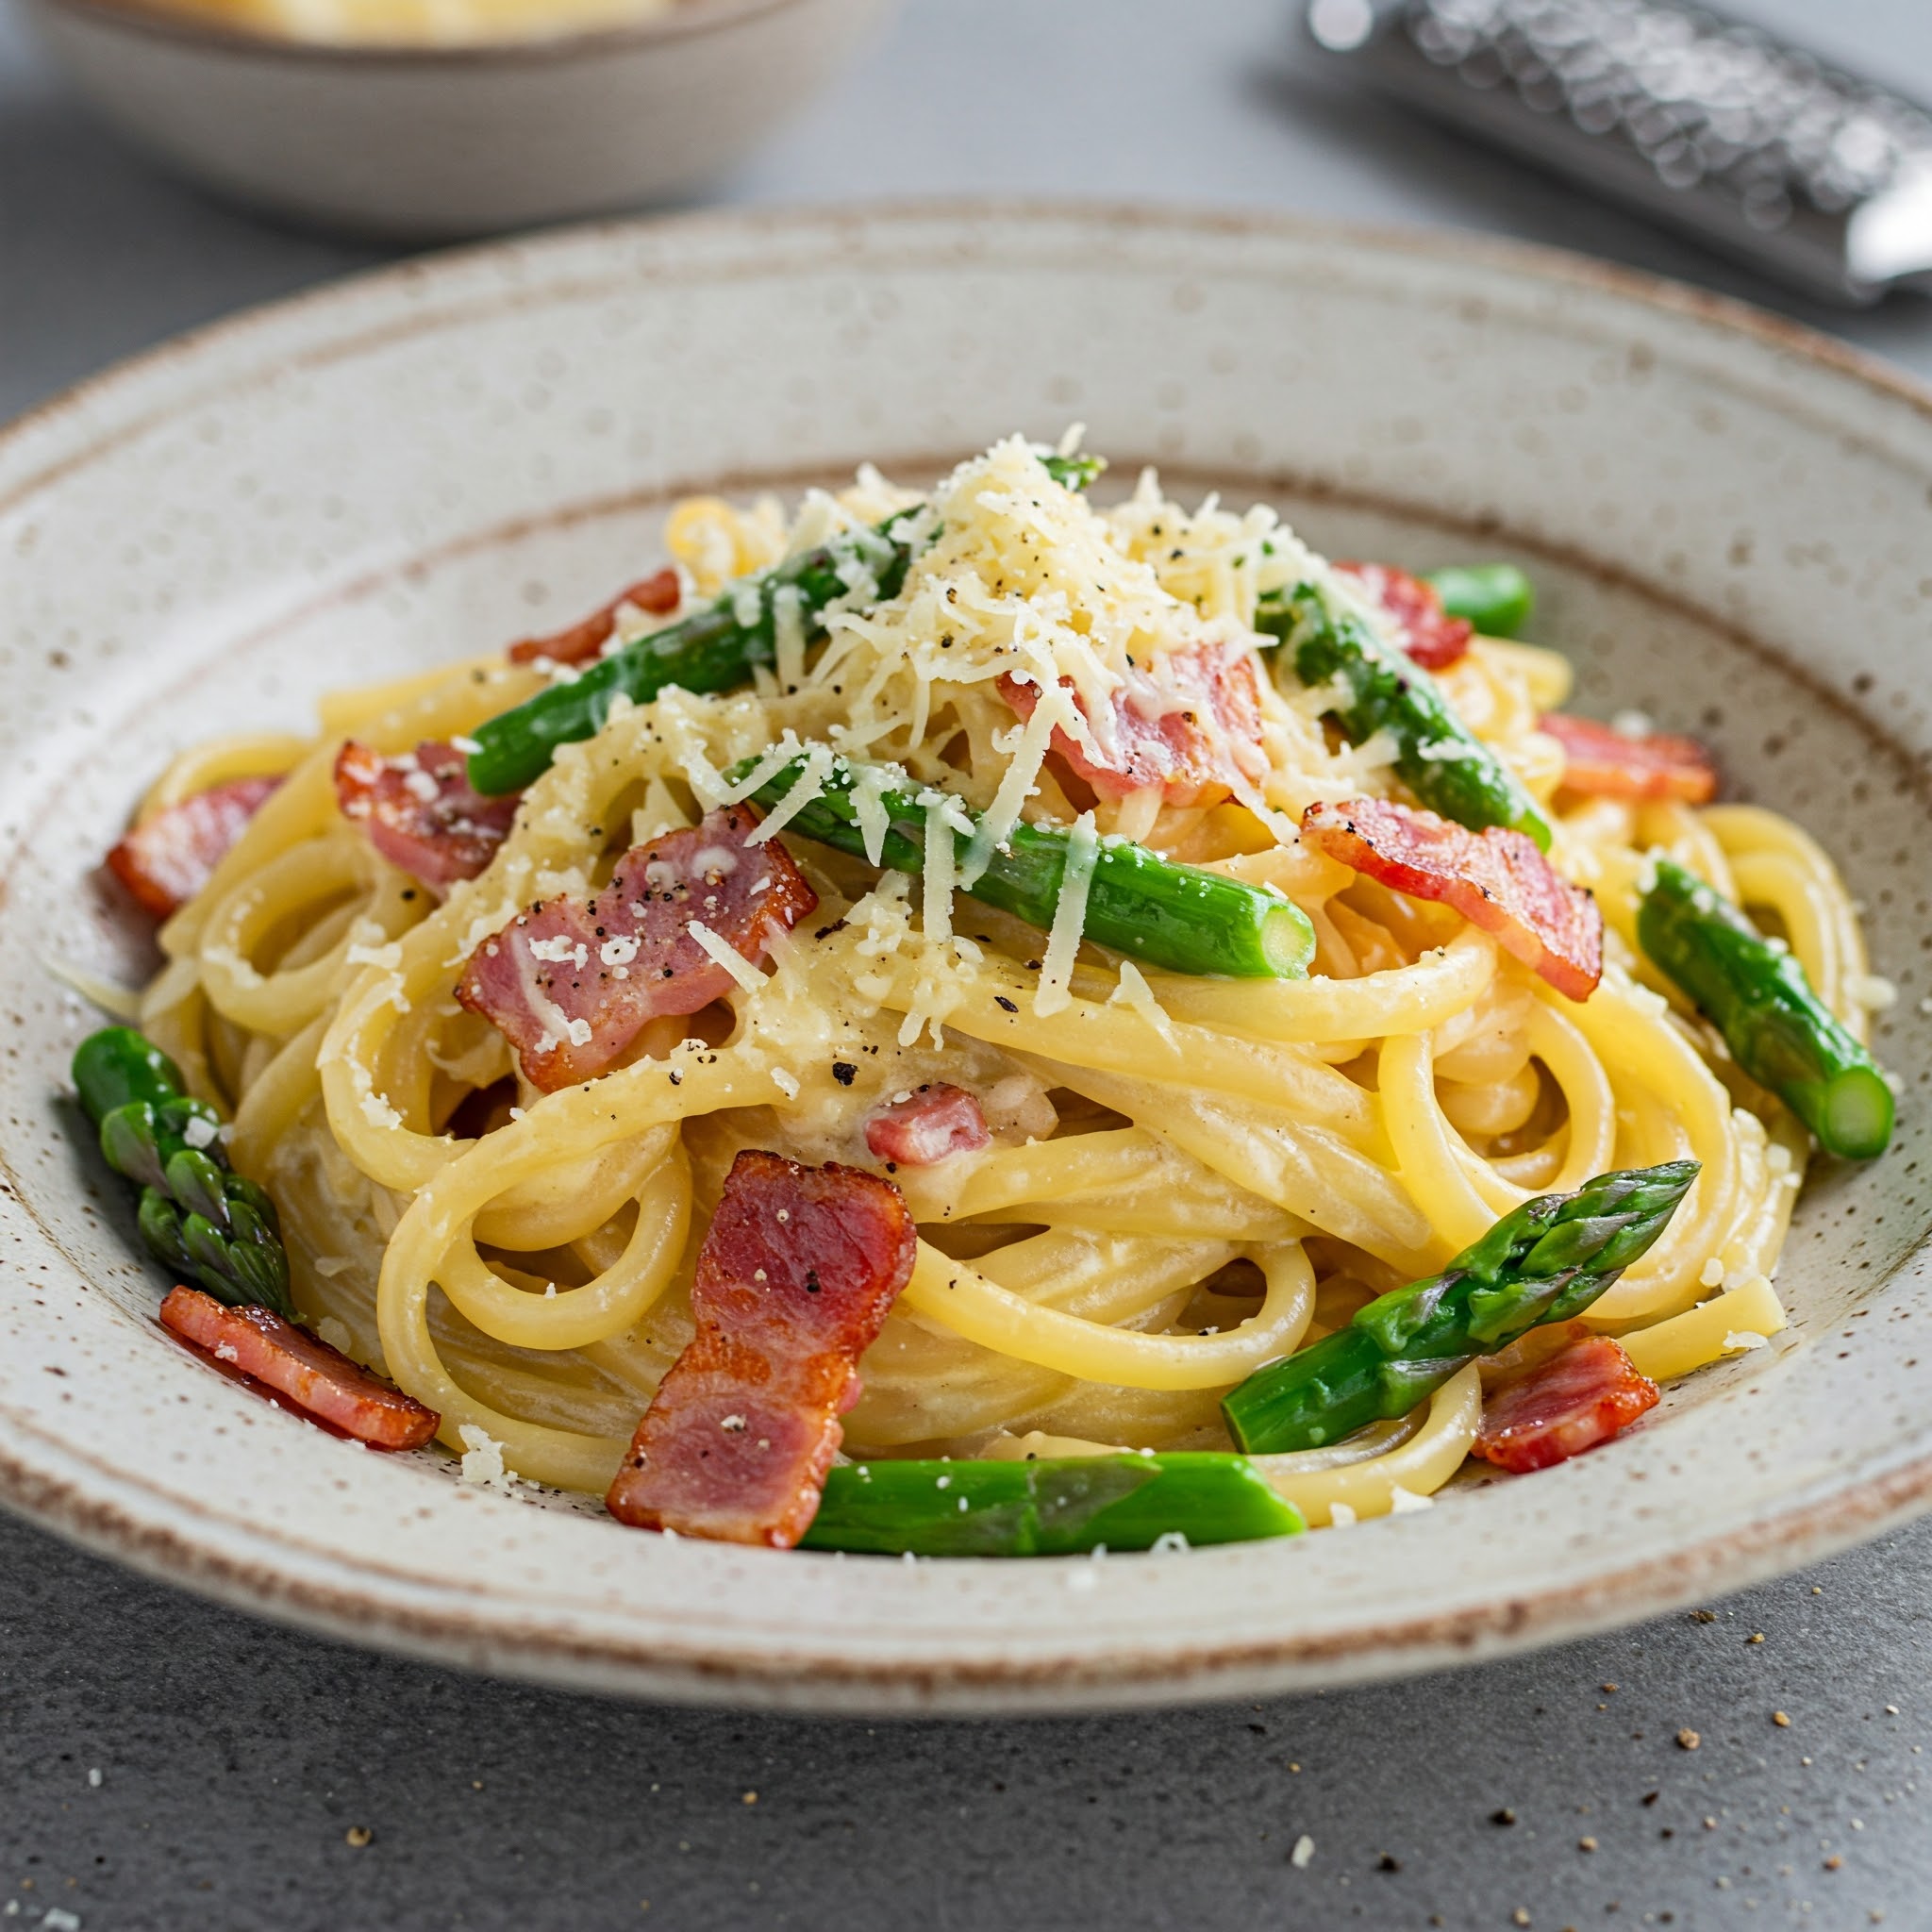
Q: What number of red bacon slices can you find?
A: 12